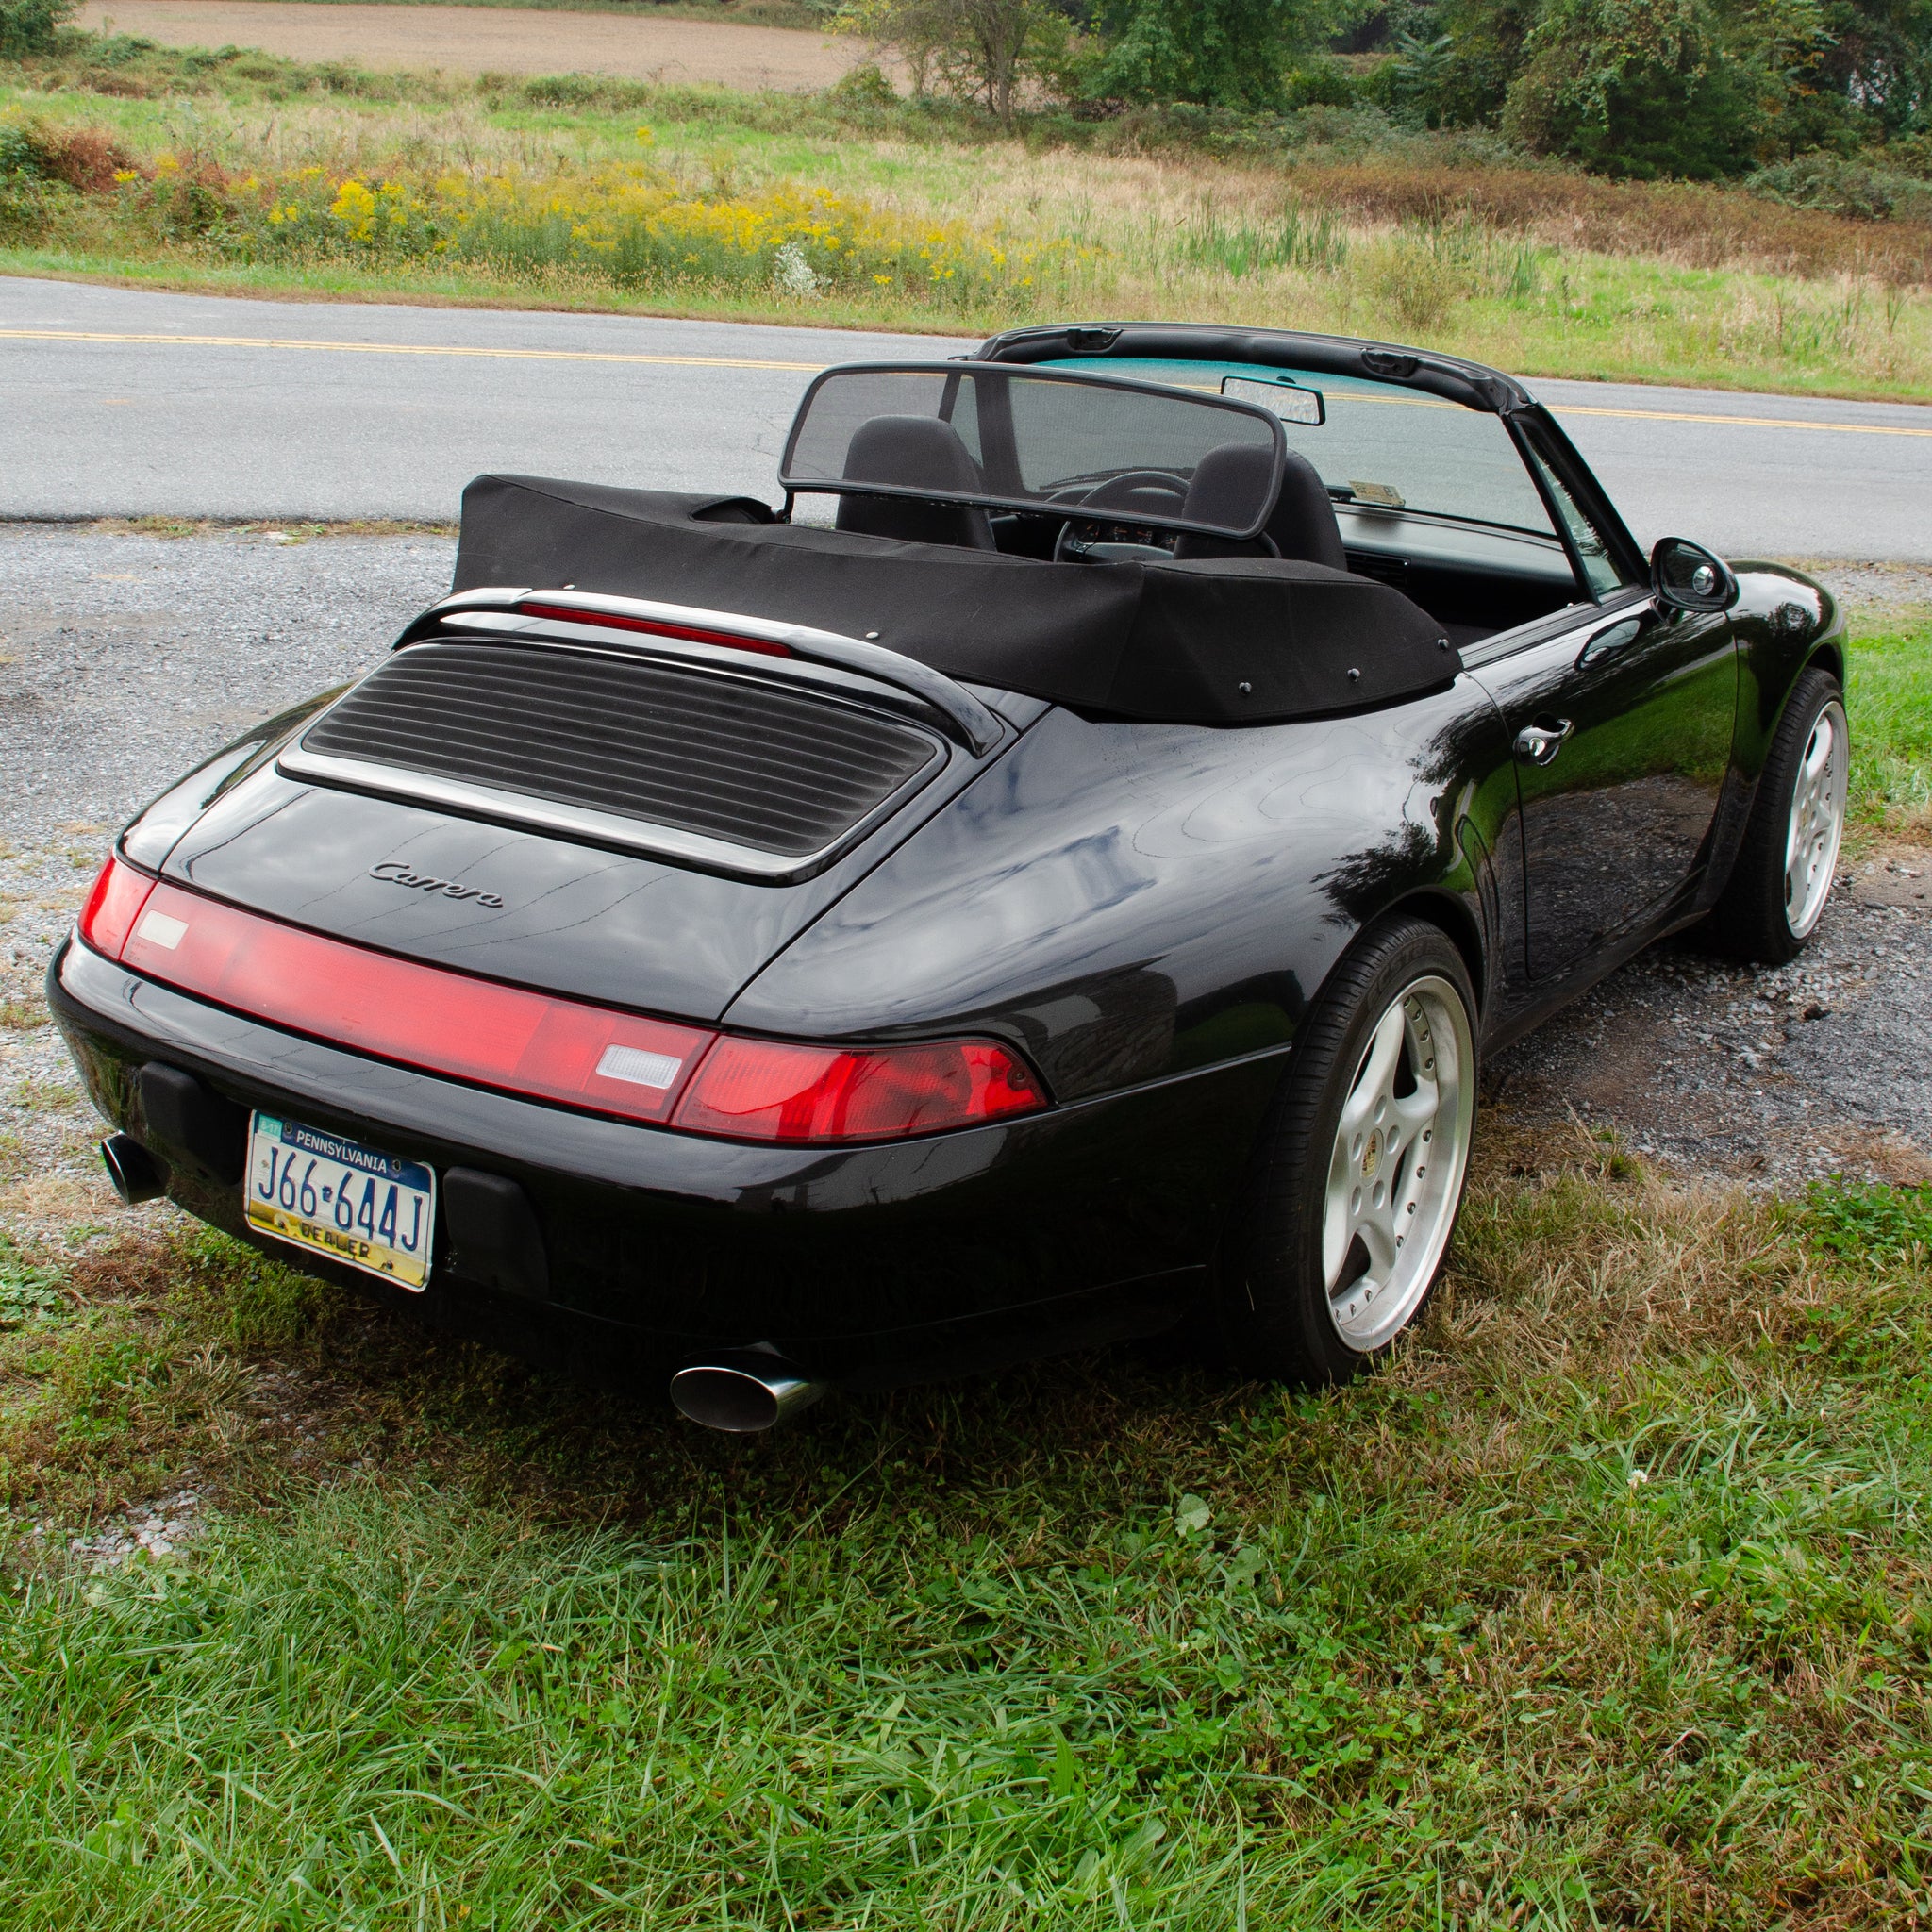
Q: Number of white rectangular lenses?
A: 2